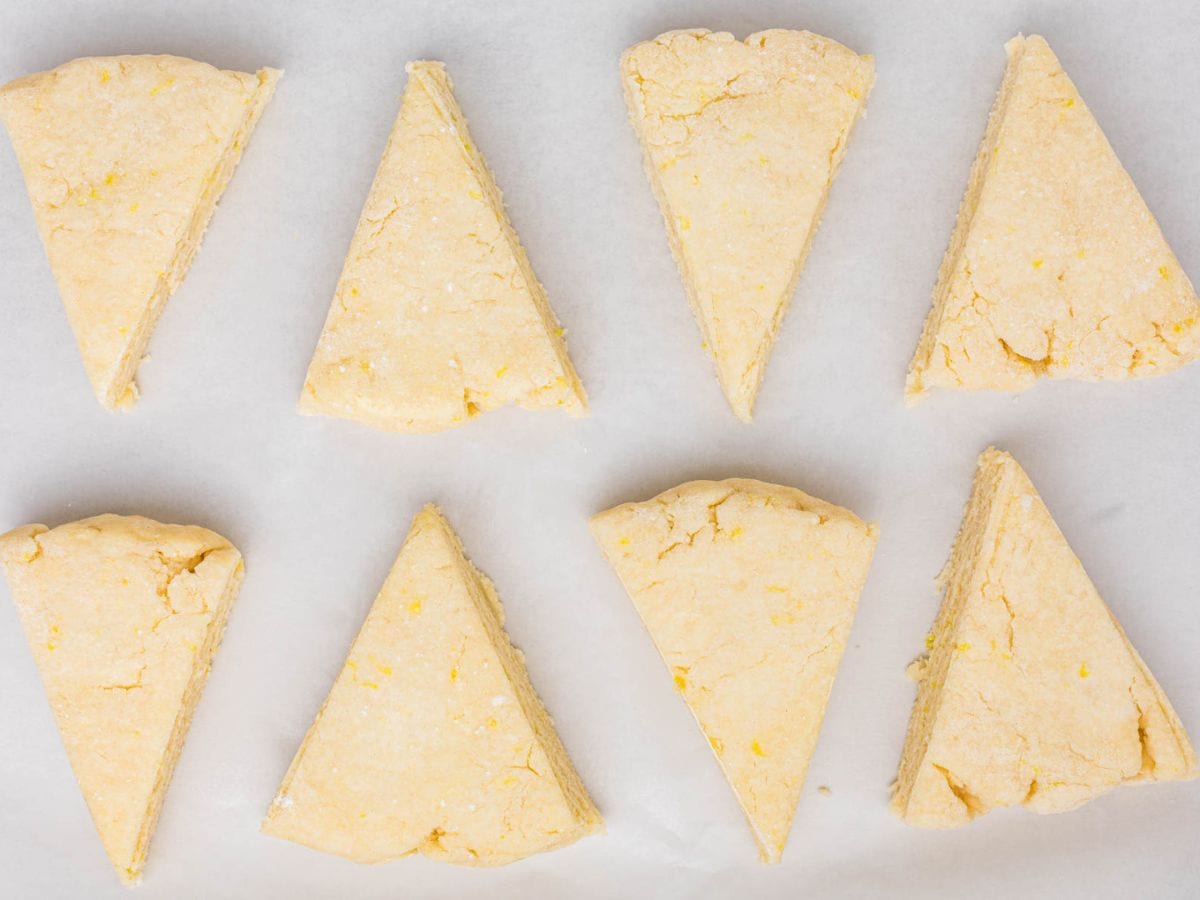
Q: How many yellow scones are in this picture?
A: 8